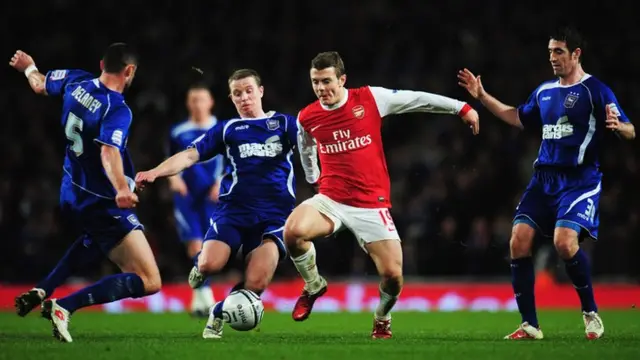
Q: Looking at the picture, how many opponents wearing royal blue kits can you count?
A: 4